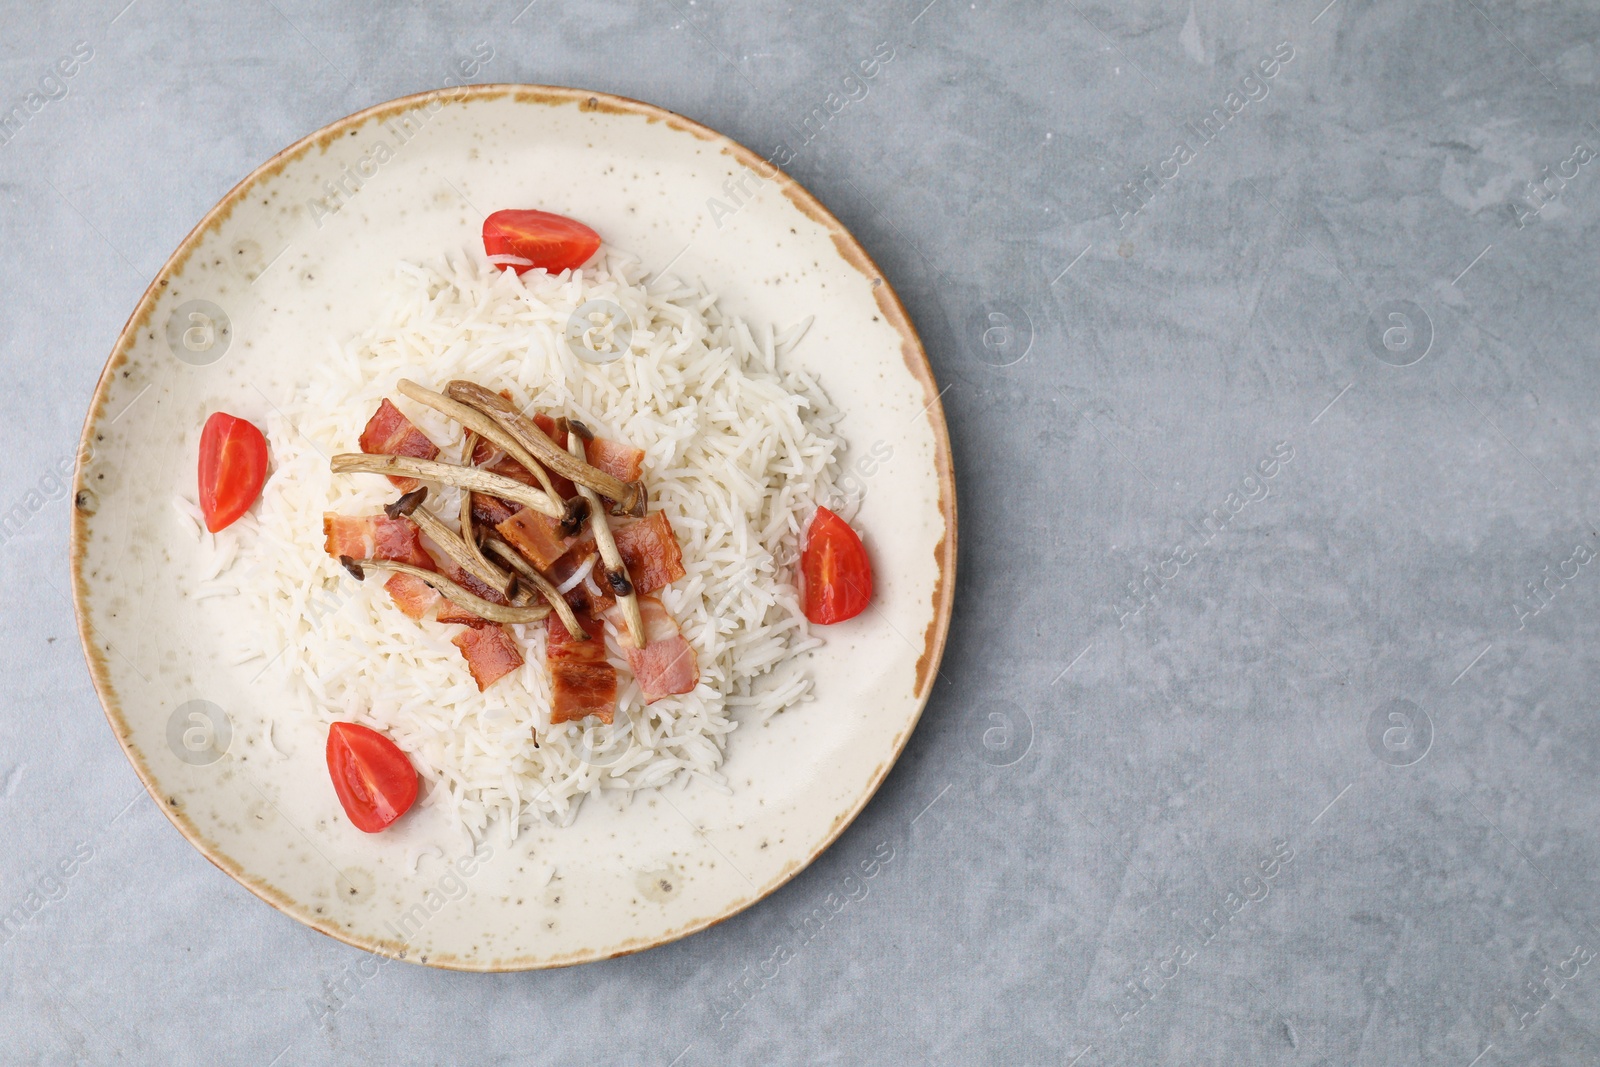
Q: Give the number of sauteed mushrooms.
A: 8